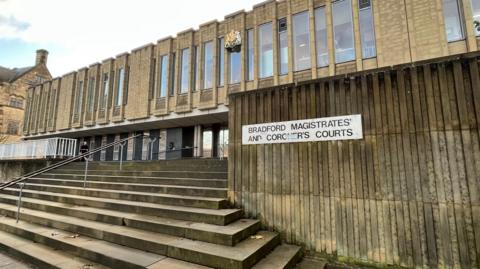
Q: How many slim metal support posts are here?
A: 4